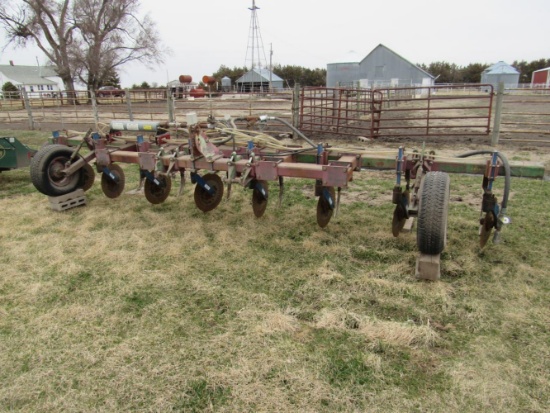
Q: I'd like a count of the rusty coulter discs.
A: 8